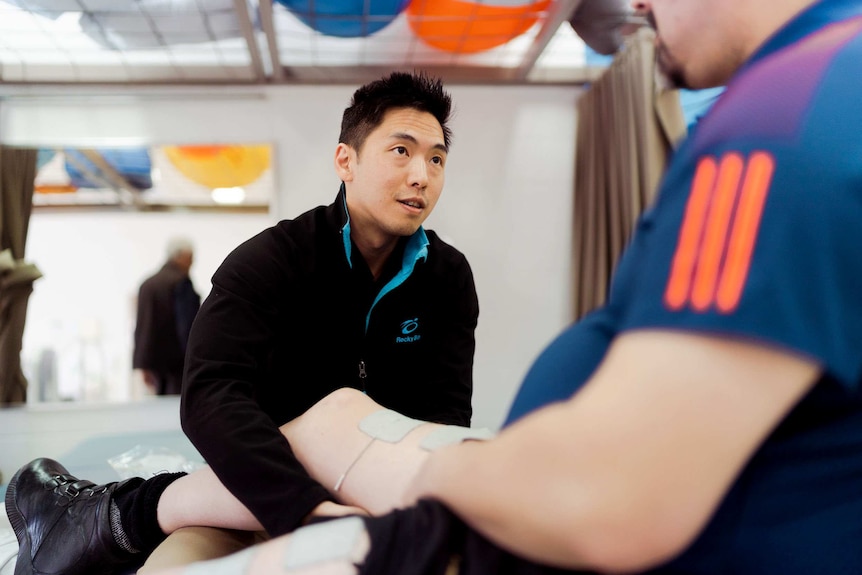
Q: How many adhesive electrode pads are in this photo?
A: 4